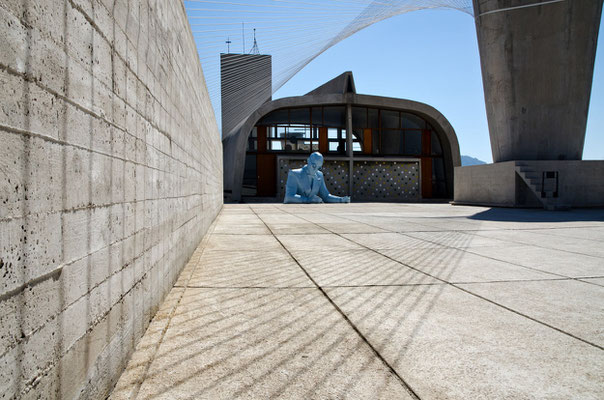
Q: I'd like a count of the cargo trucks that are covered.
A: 0